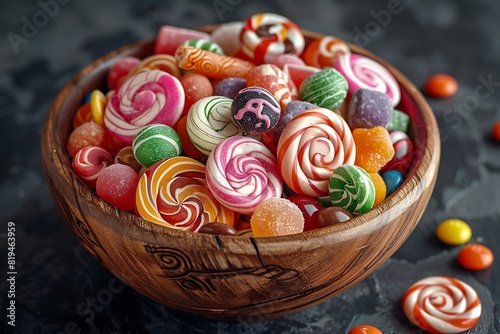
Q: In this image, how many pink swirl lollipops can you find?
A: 3